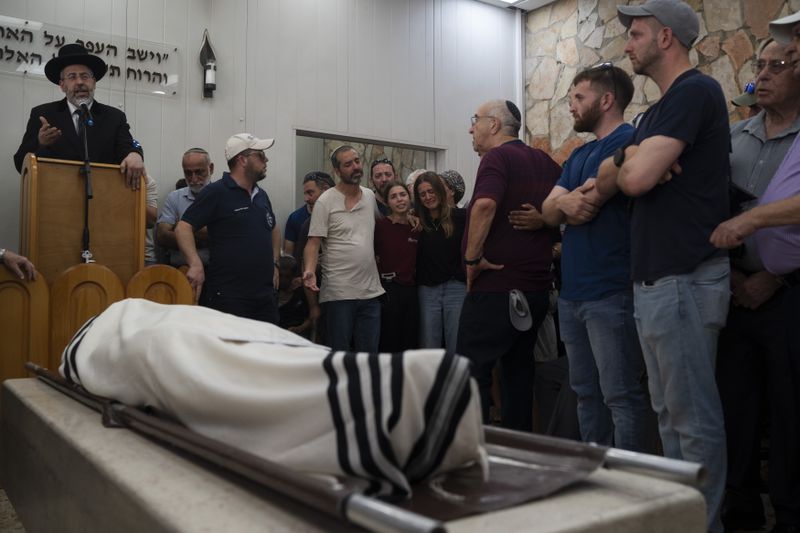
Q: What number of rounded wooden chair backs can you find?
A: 3